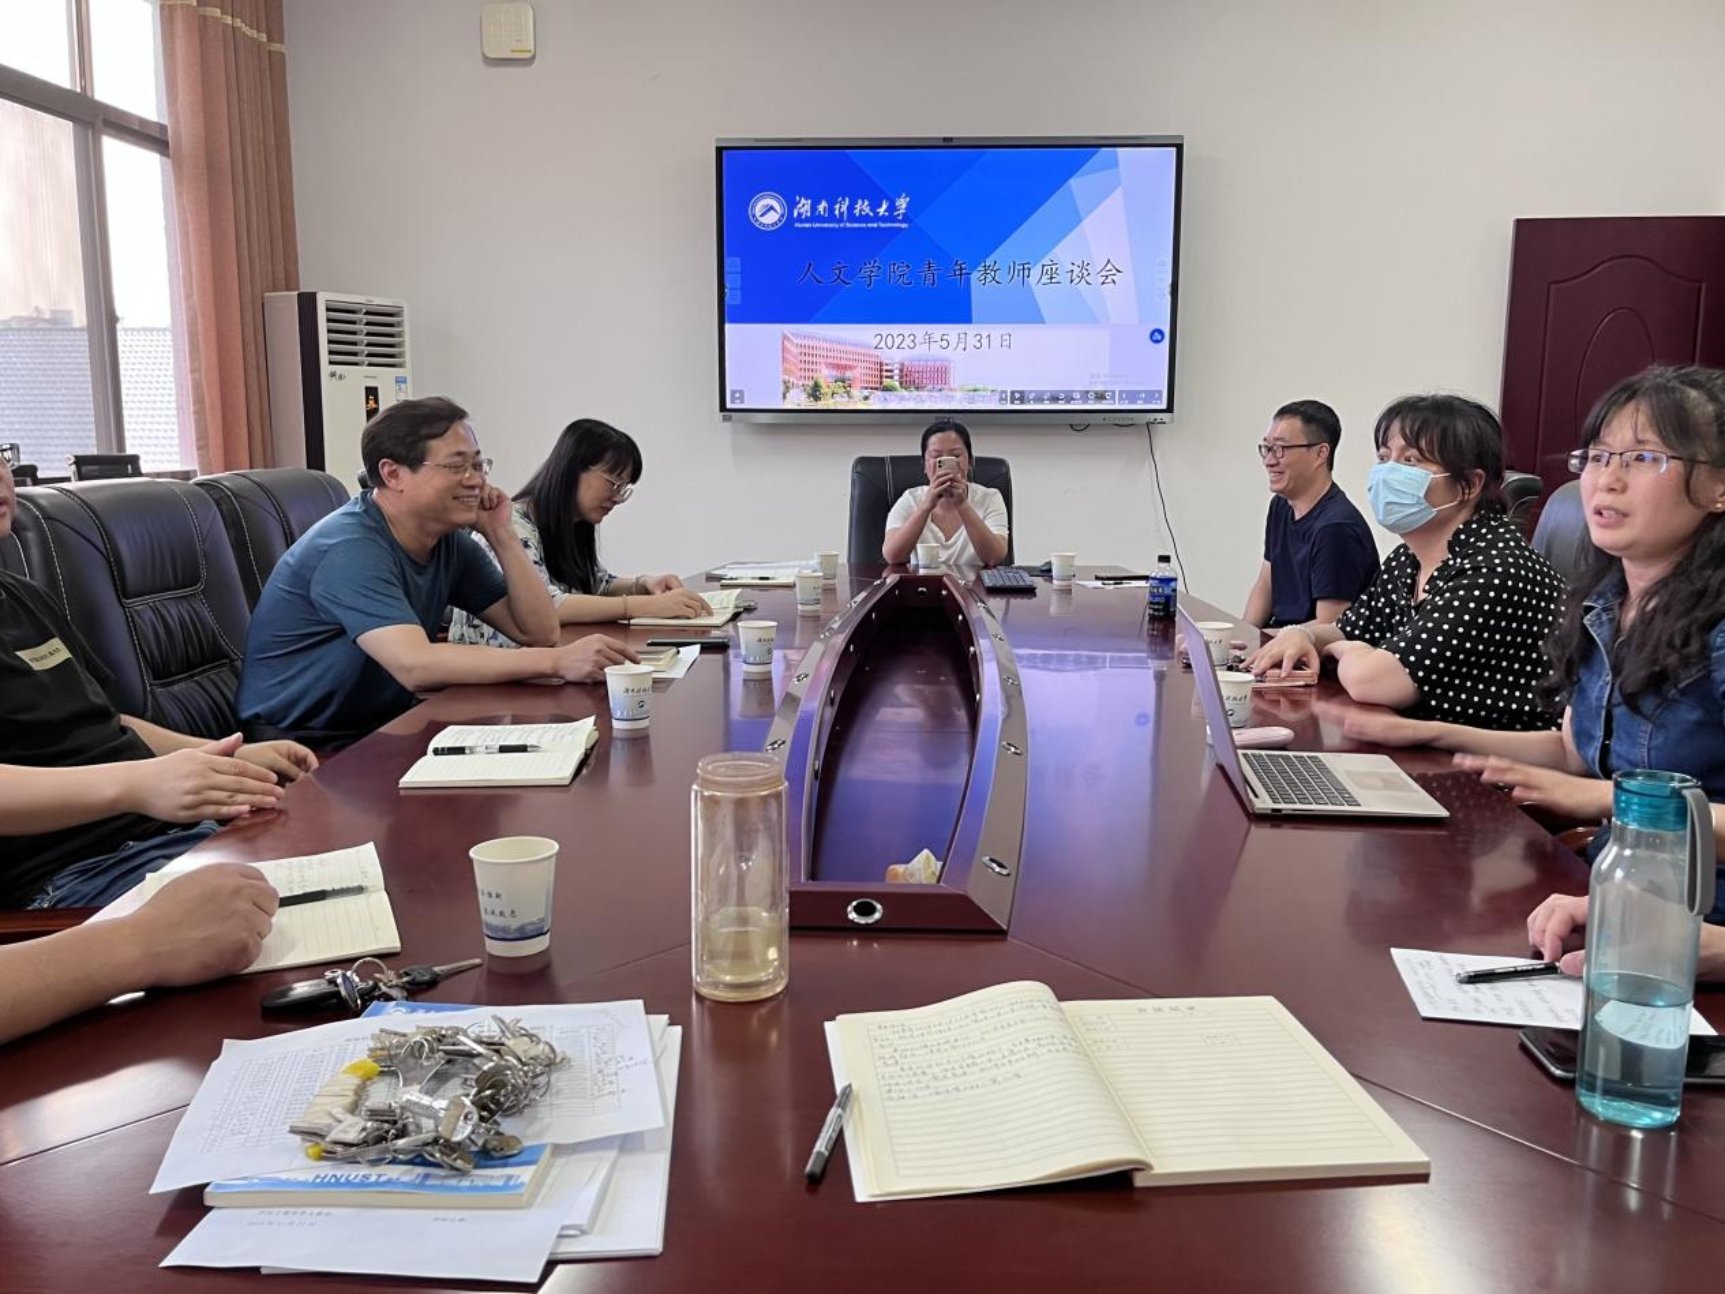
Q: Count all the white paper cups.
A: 9